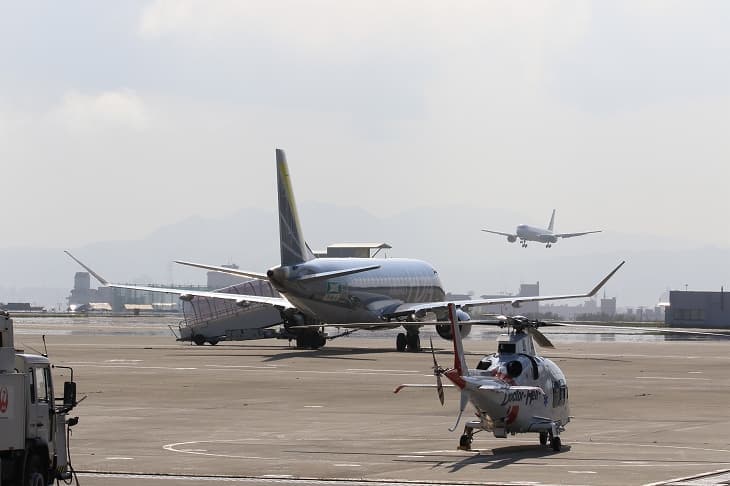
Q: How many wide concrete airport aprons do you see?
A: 1